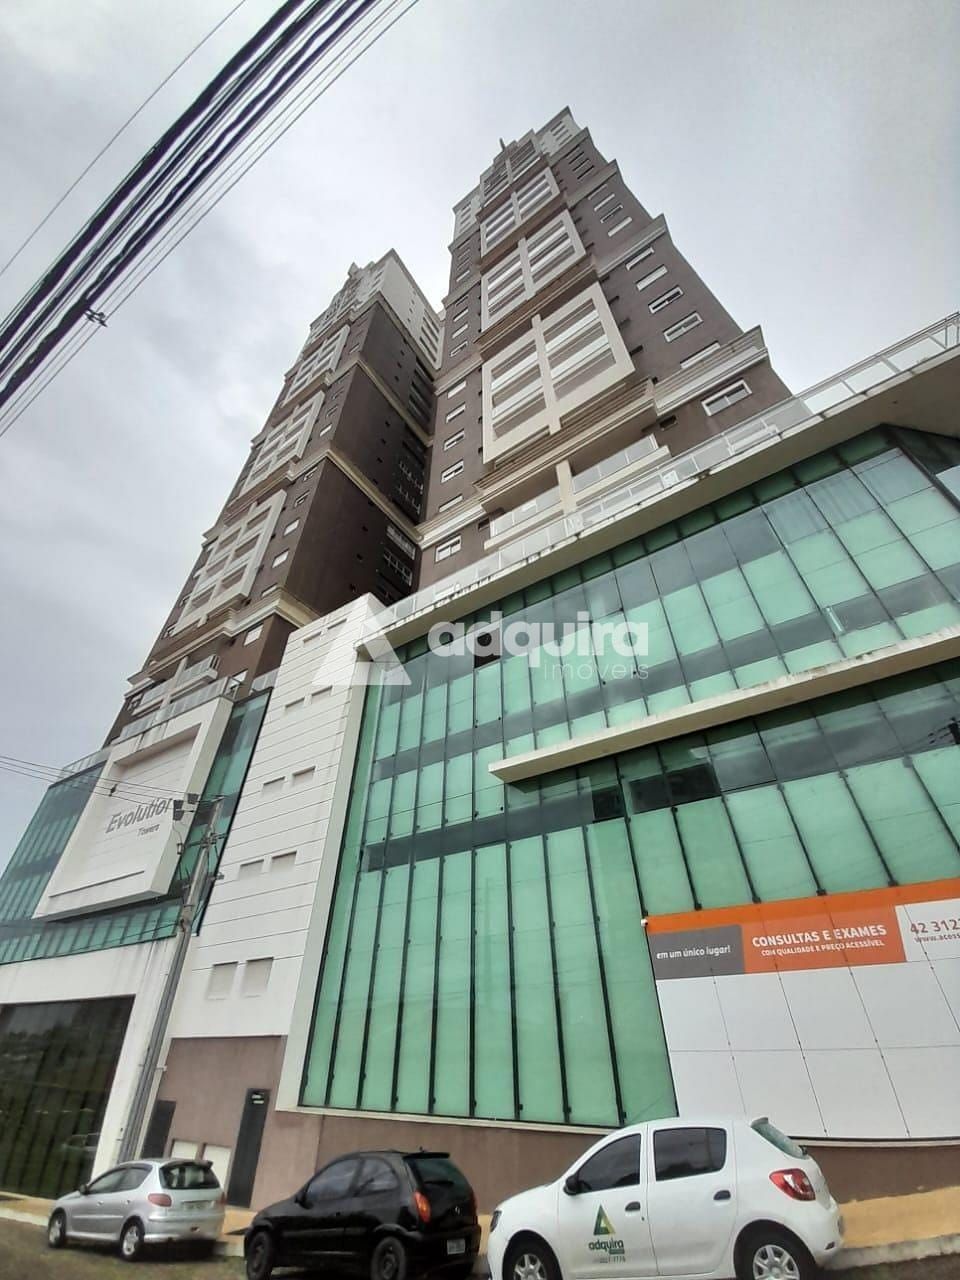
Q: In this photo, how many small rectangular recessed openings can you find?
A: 10